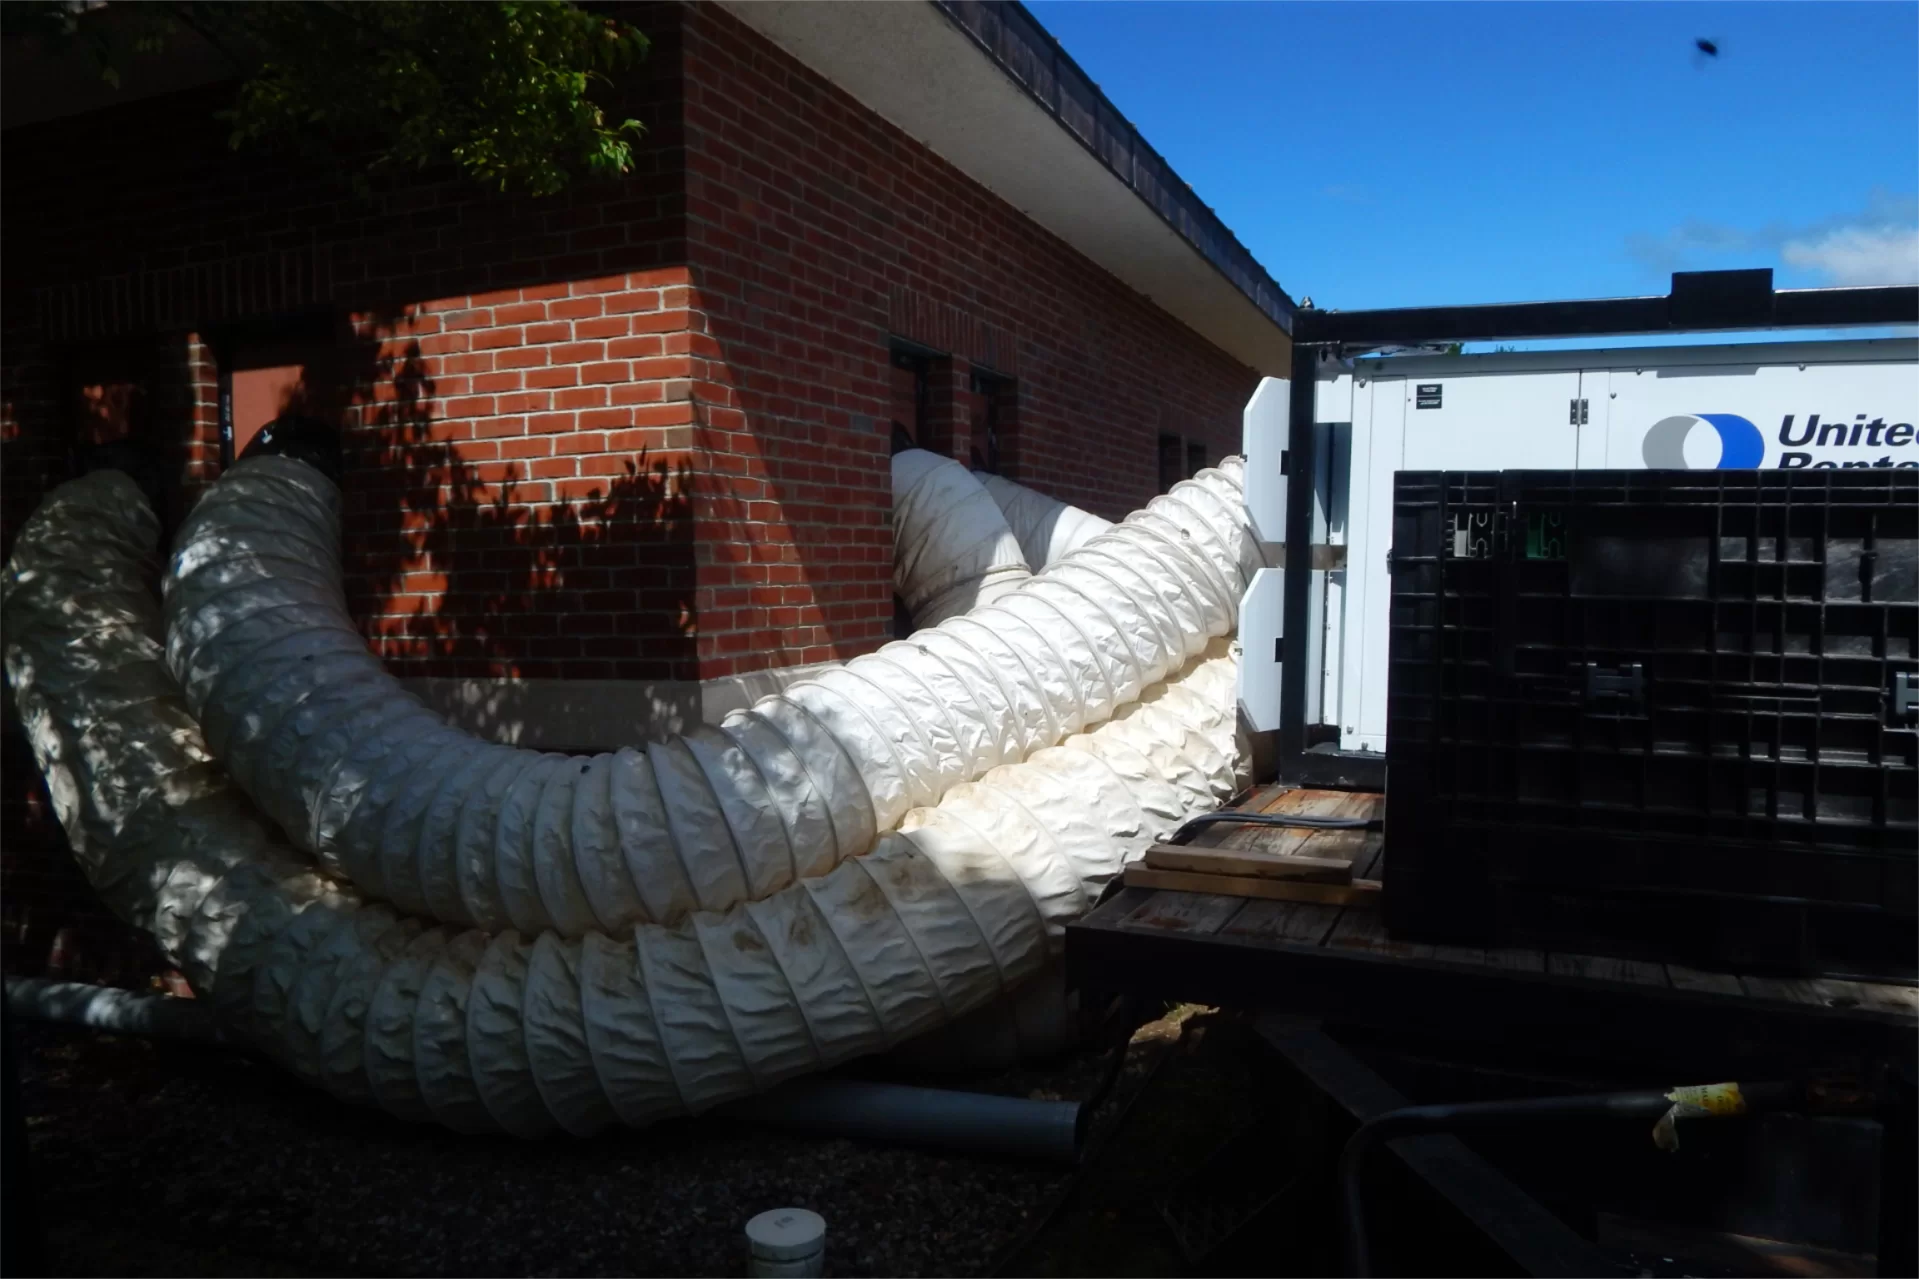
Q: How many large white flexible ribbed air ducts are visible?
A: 4